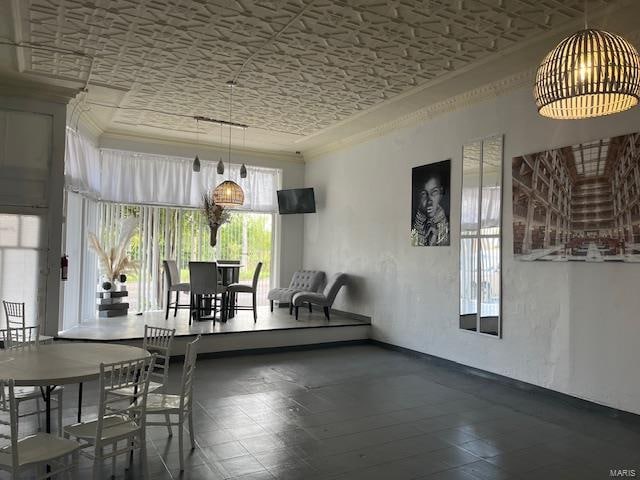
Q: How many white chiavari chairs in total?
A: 6